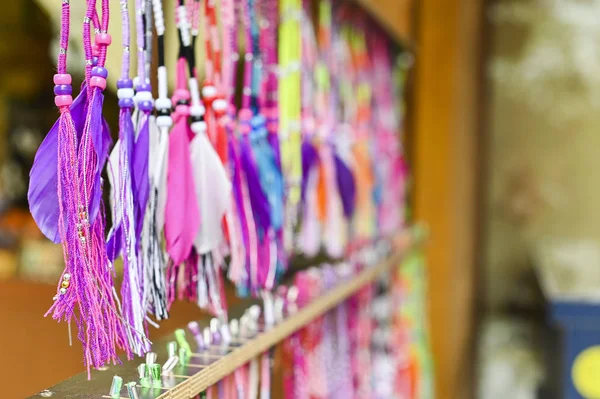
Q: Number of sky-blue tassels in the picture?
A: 1